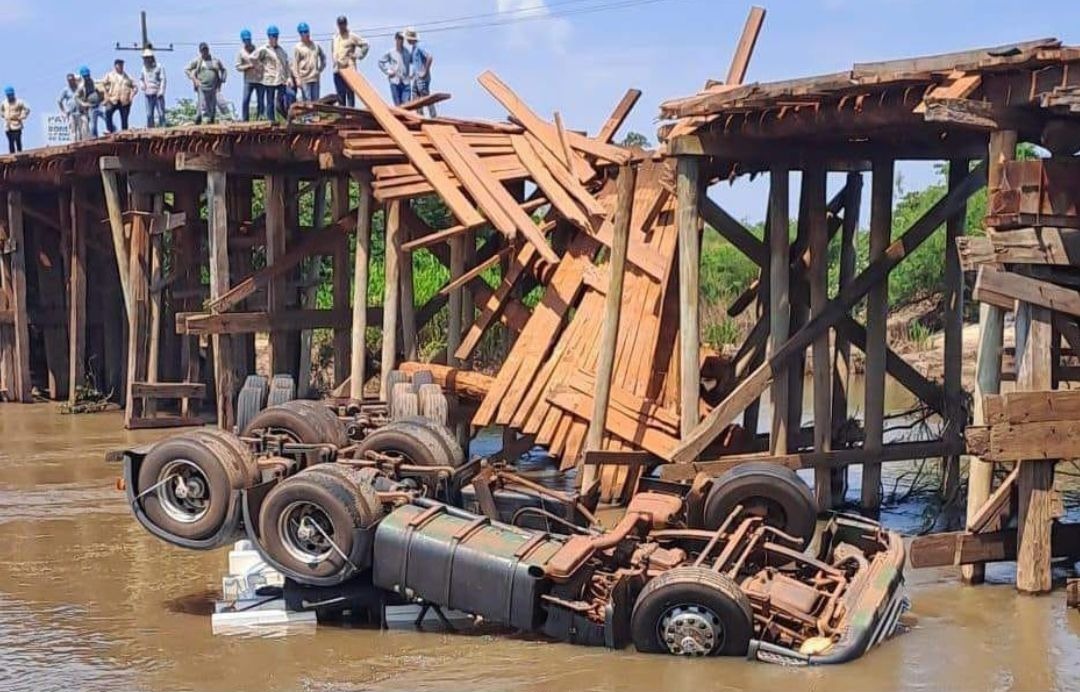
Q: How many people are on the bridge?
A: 12